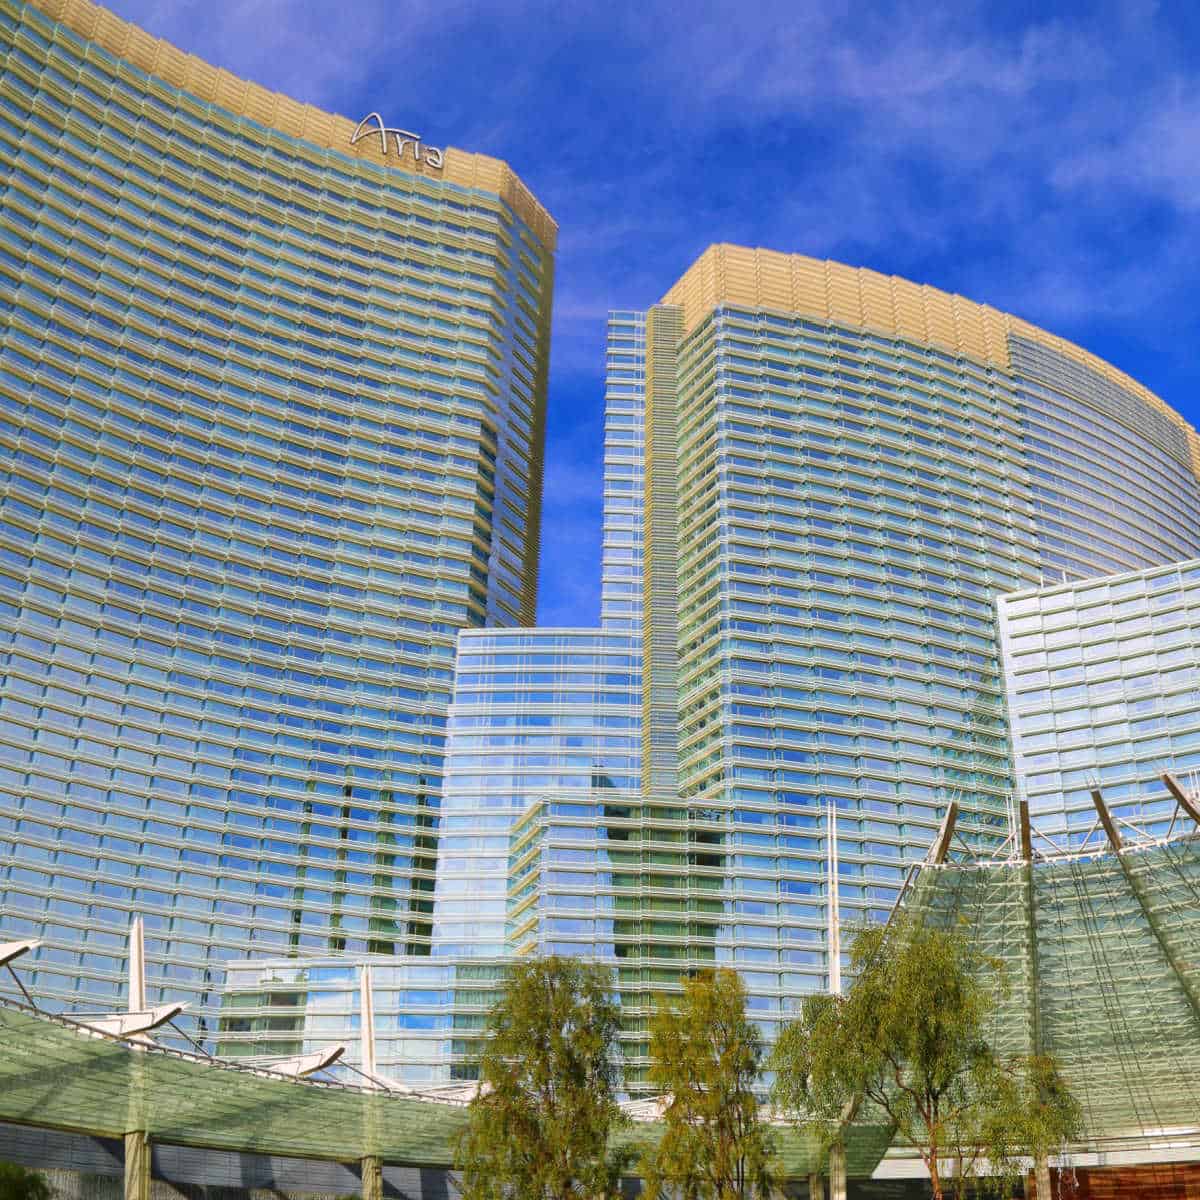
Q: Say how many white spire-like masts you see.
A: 3